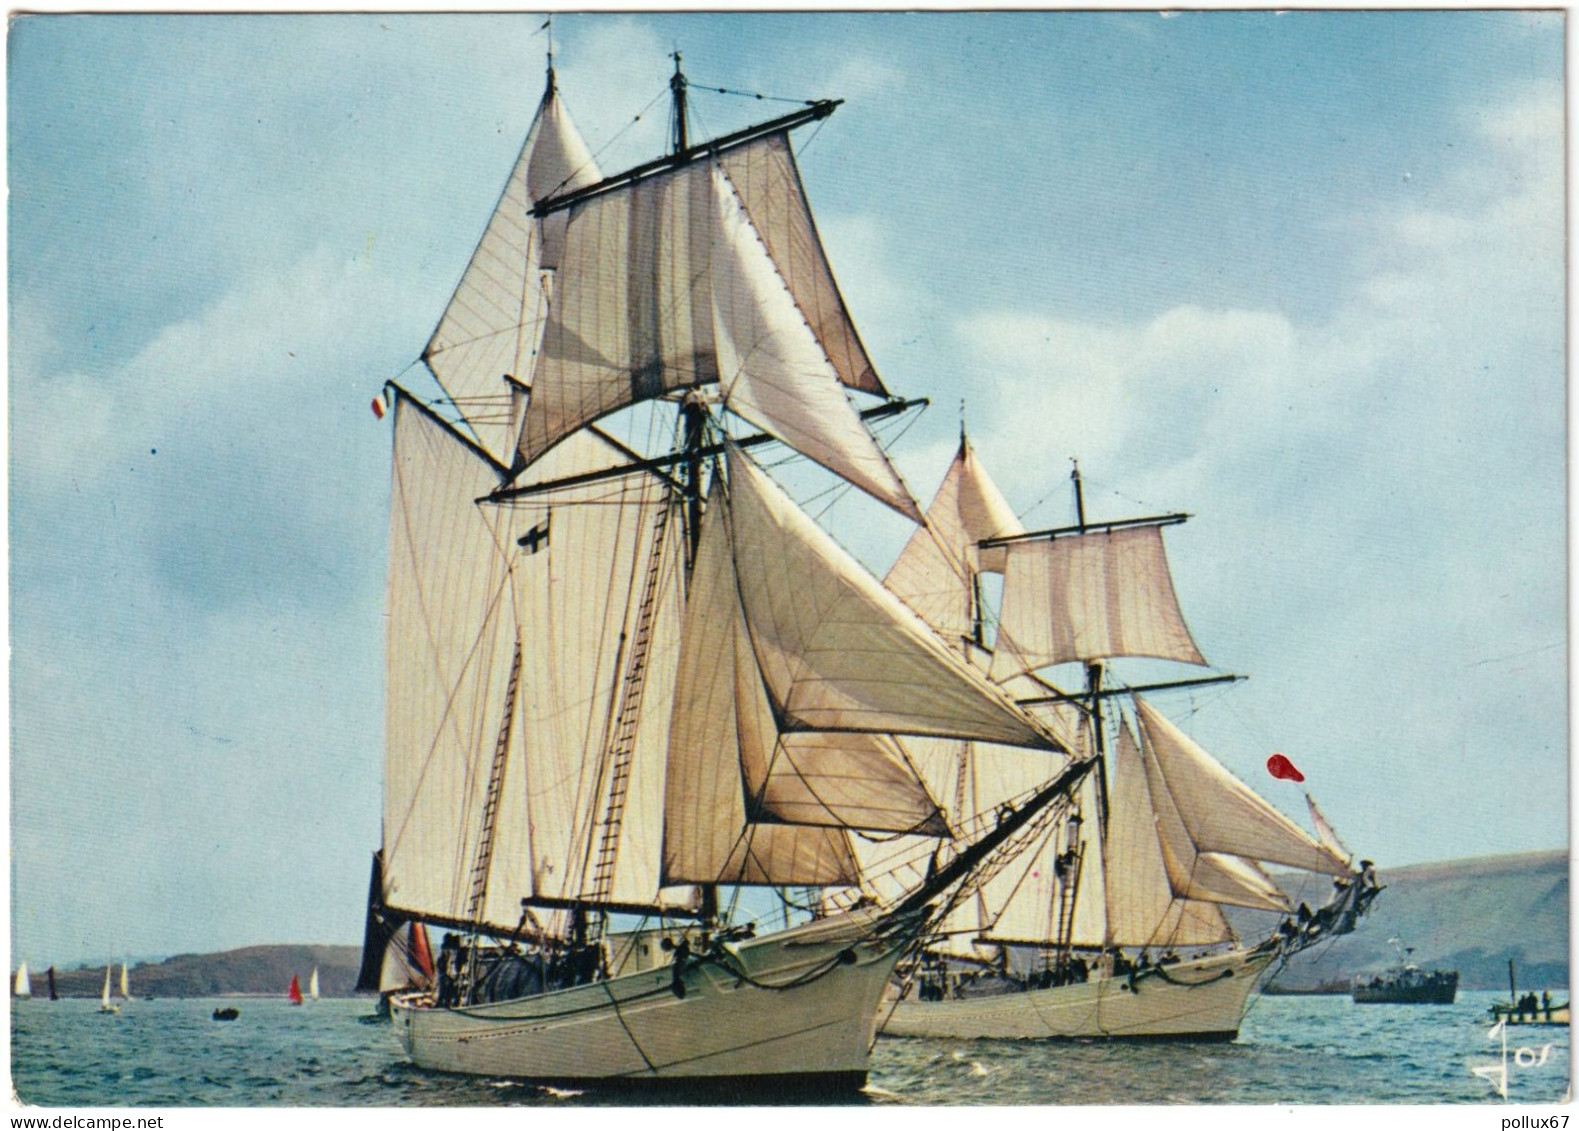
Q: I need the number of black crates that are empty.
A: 0